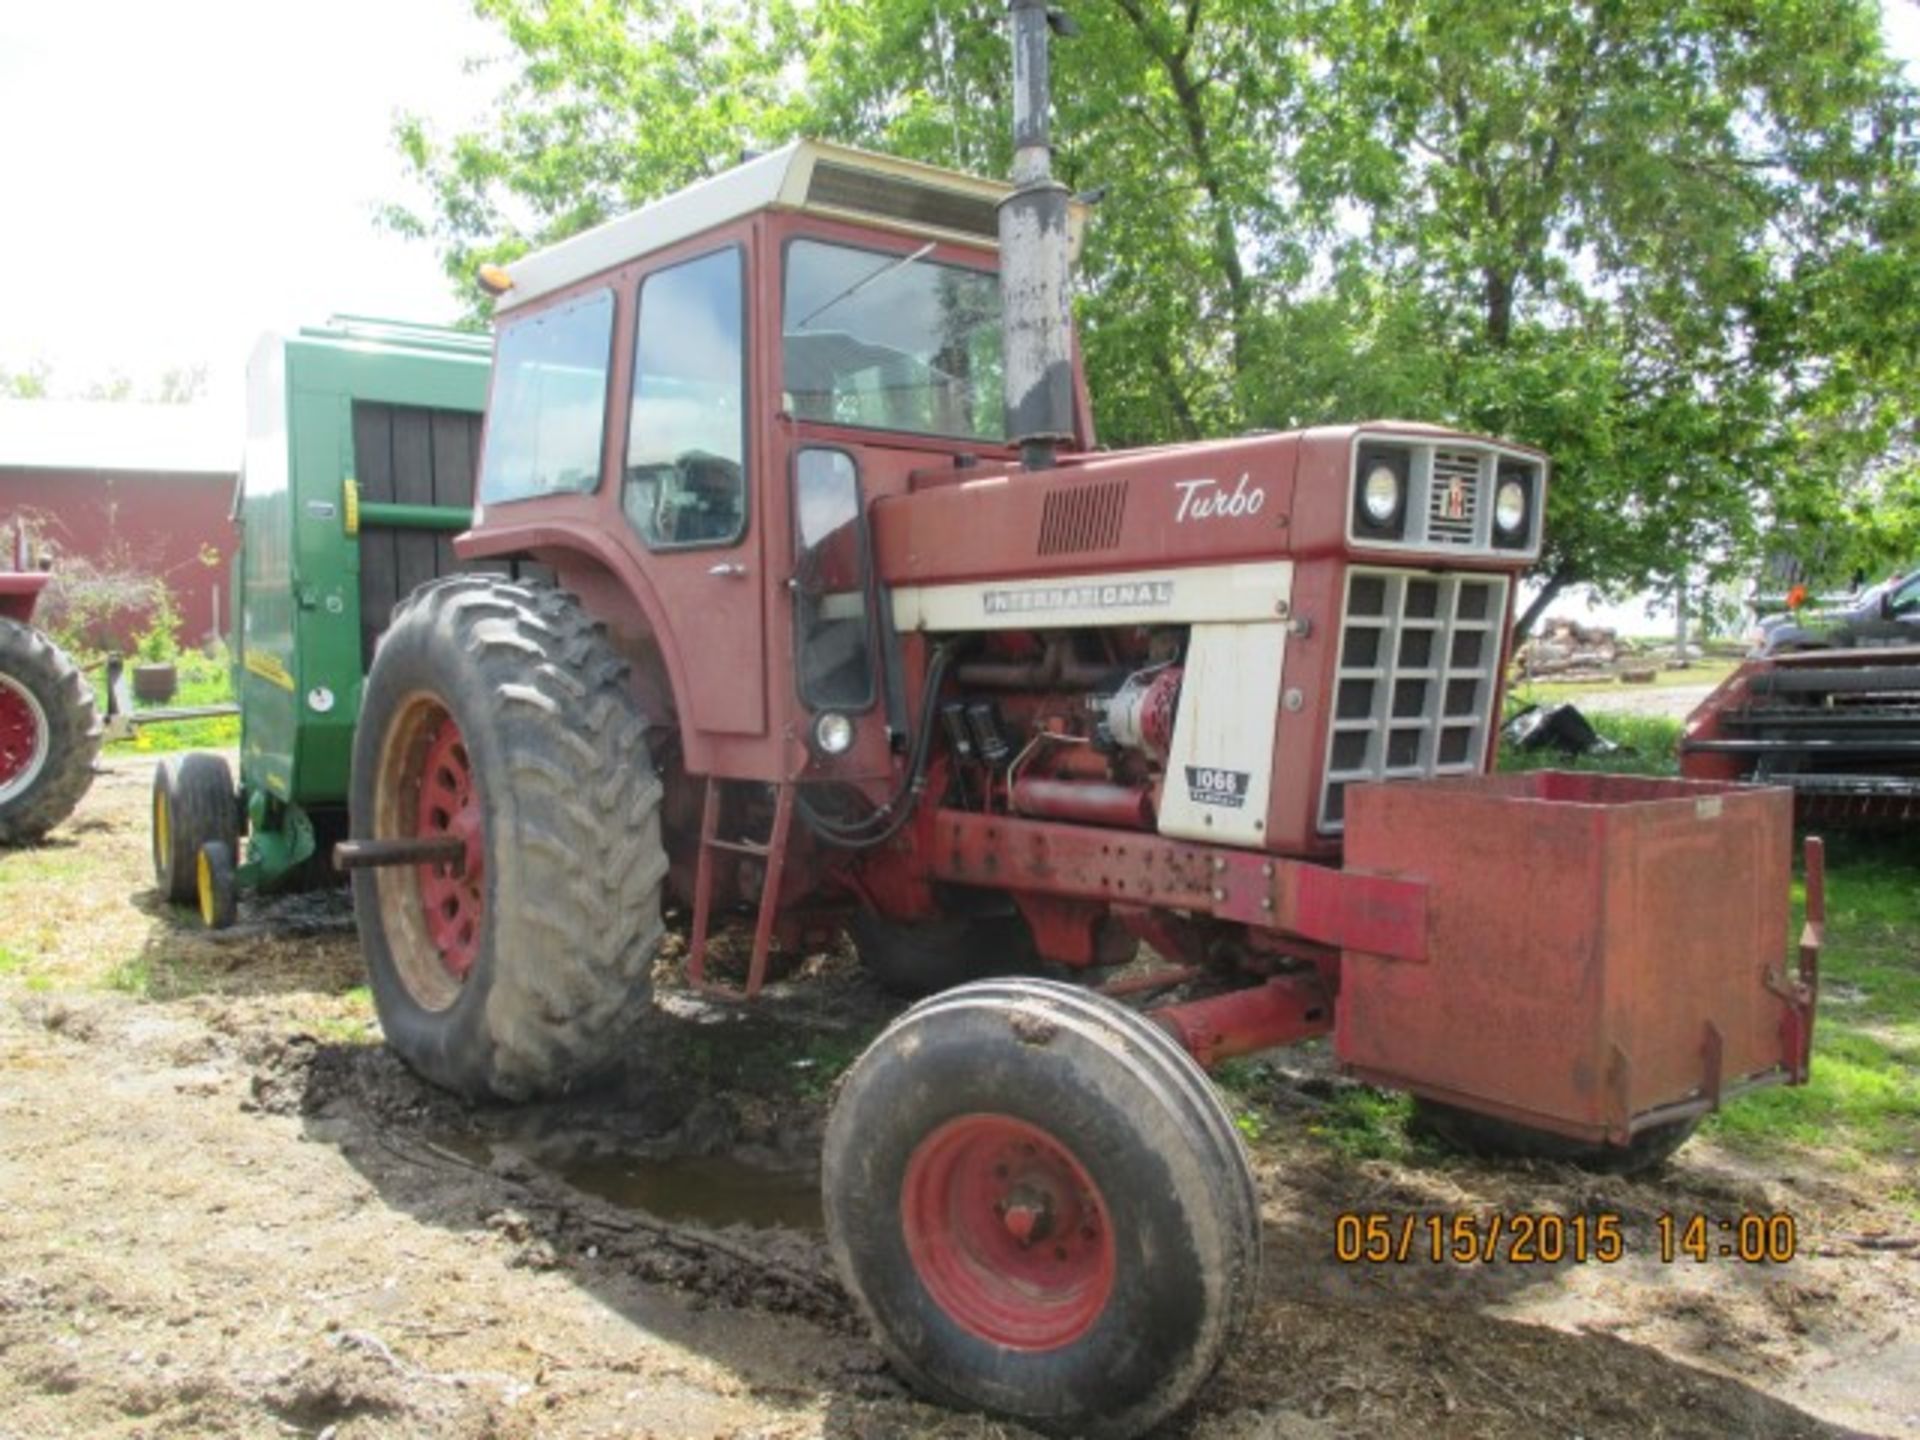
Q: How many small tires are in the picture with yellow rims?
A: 2